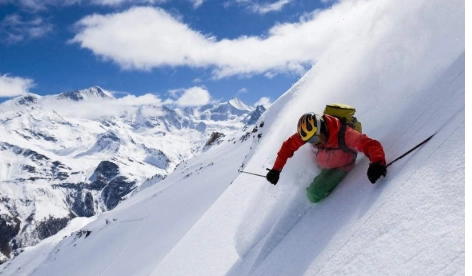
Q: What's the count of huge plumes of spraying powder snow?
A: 1